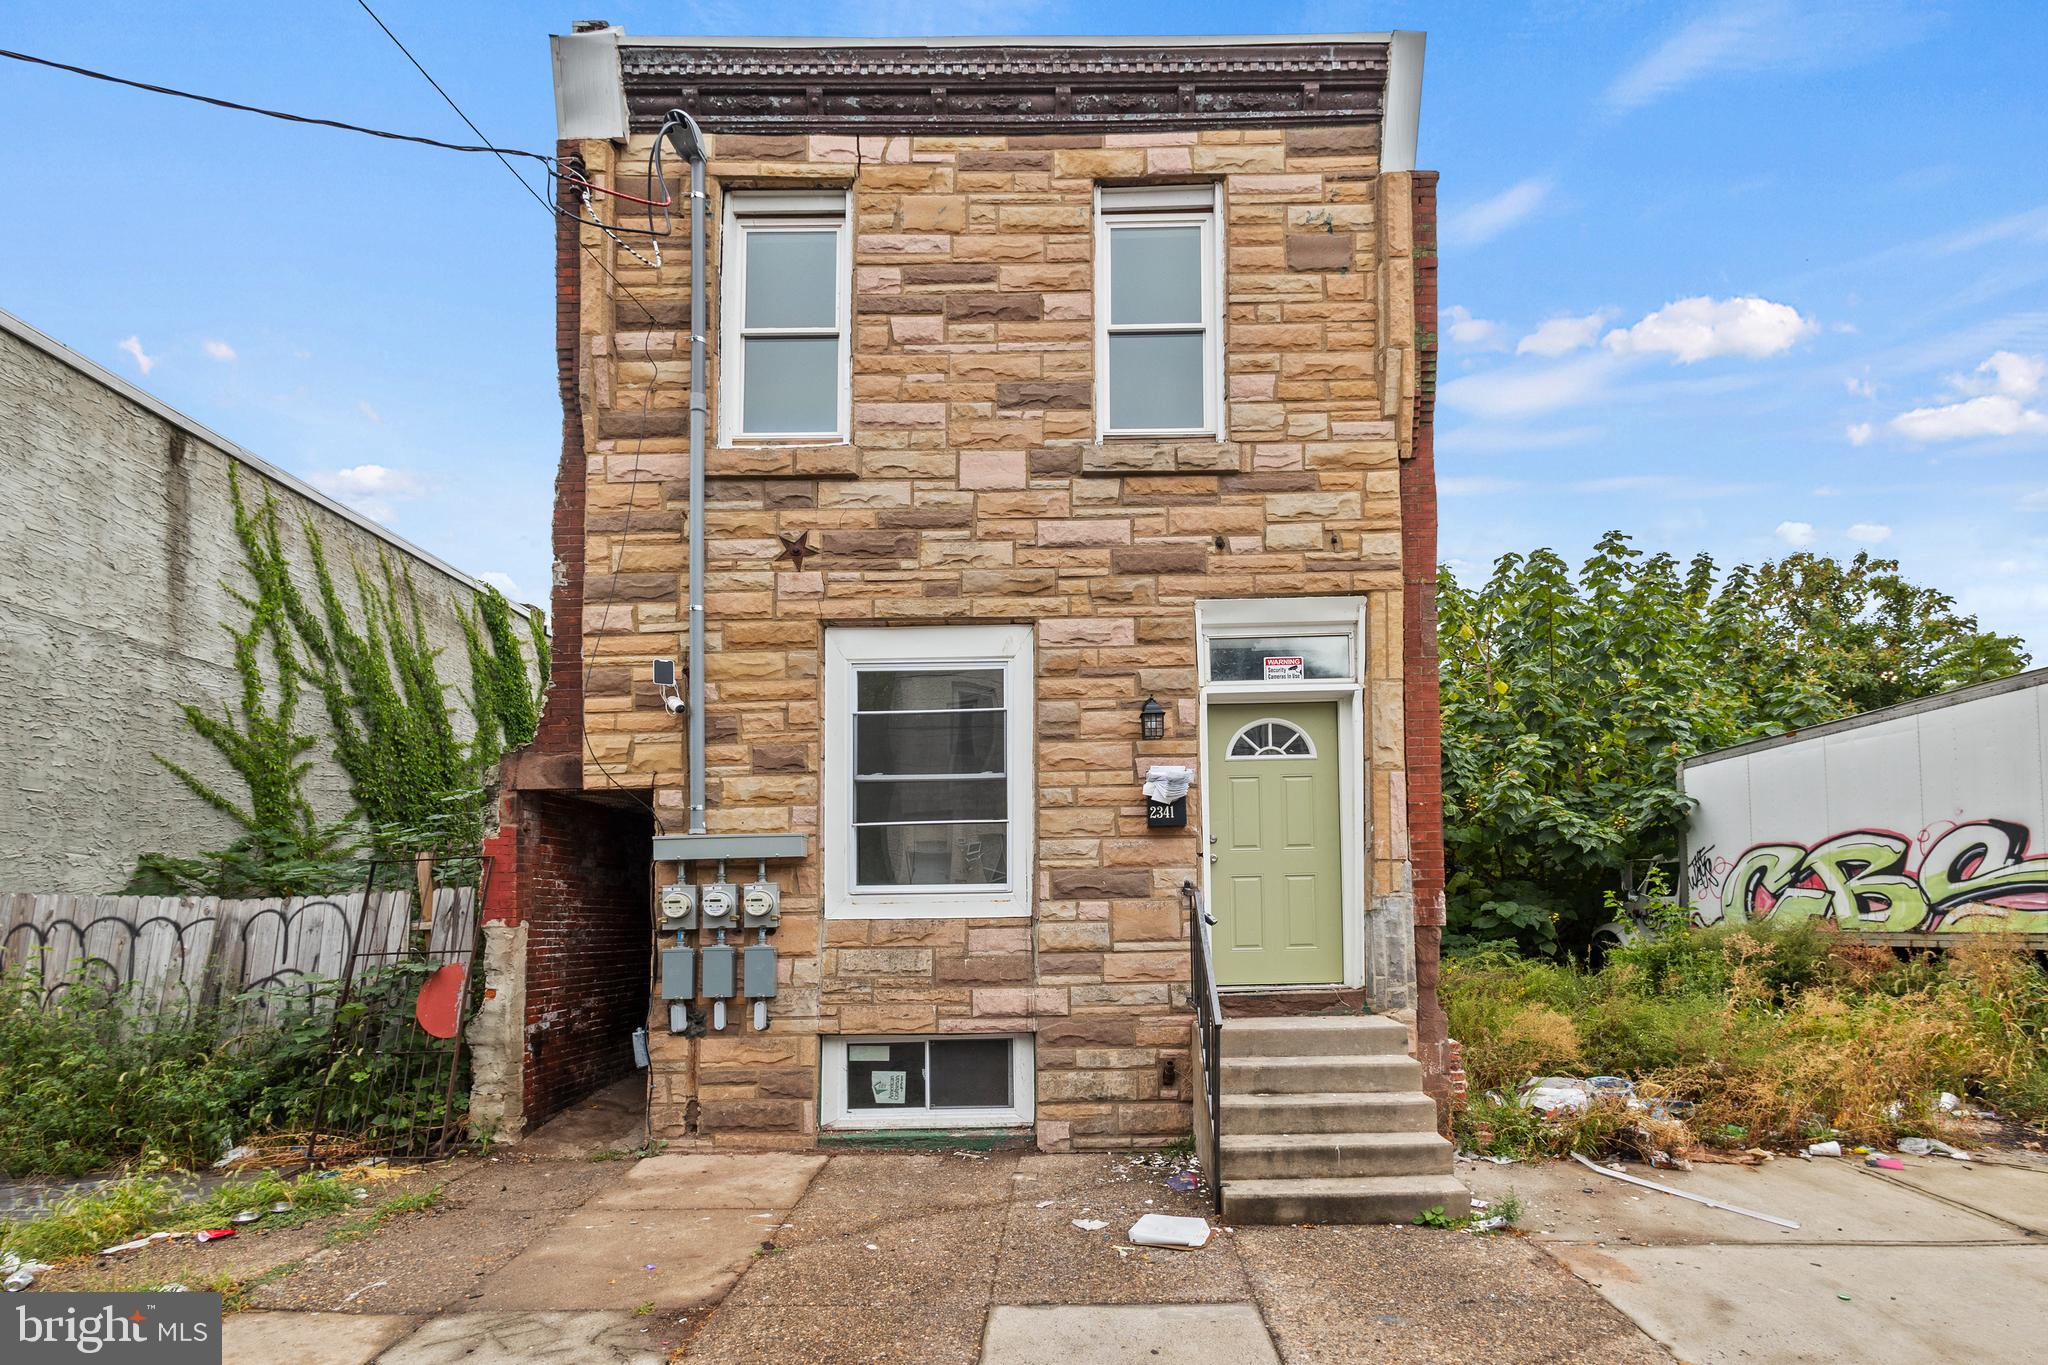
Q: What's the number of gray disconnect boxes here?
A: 3